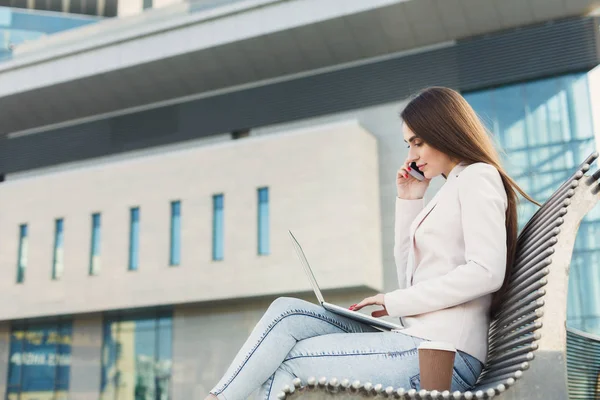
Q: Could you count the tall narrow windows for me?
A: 7